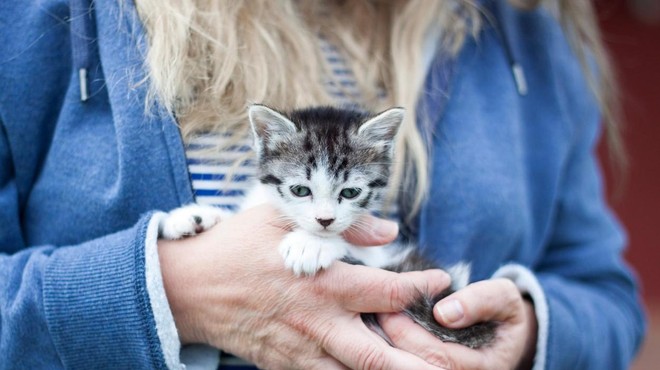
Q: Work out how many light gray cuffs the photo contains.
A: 2